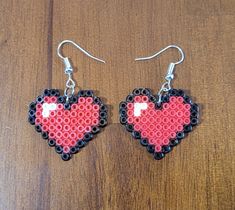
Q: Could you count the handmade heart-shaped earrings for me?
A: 2